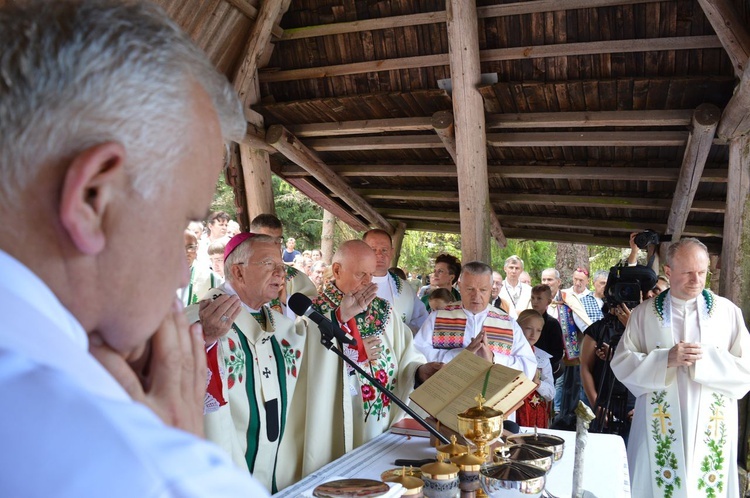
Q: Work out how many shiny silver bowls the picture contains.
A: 3